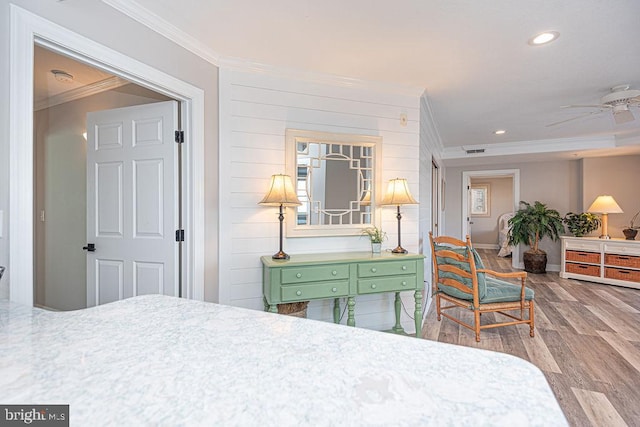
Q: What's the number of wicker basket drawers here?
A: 4